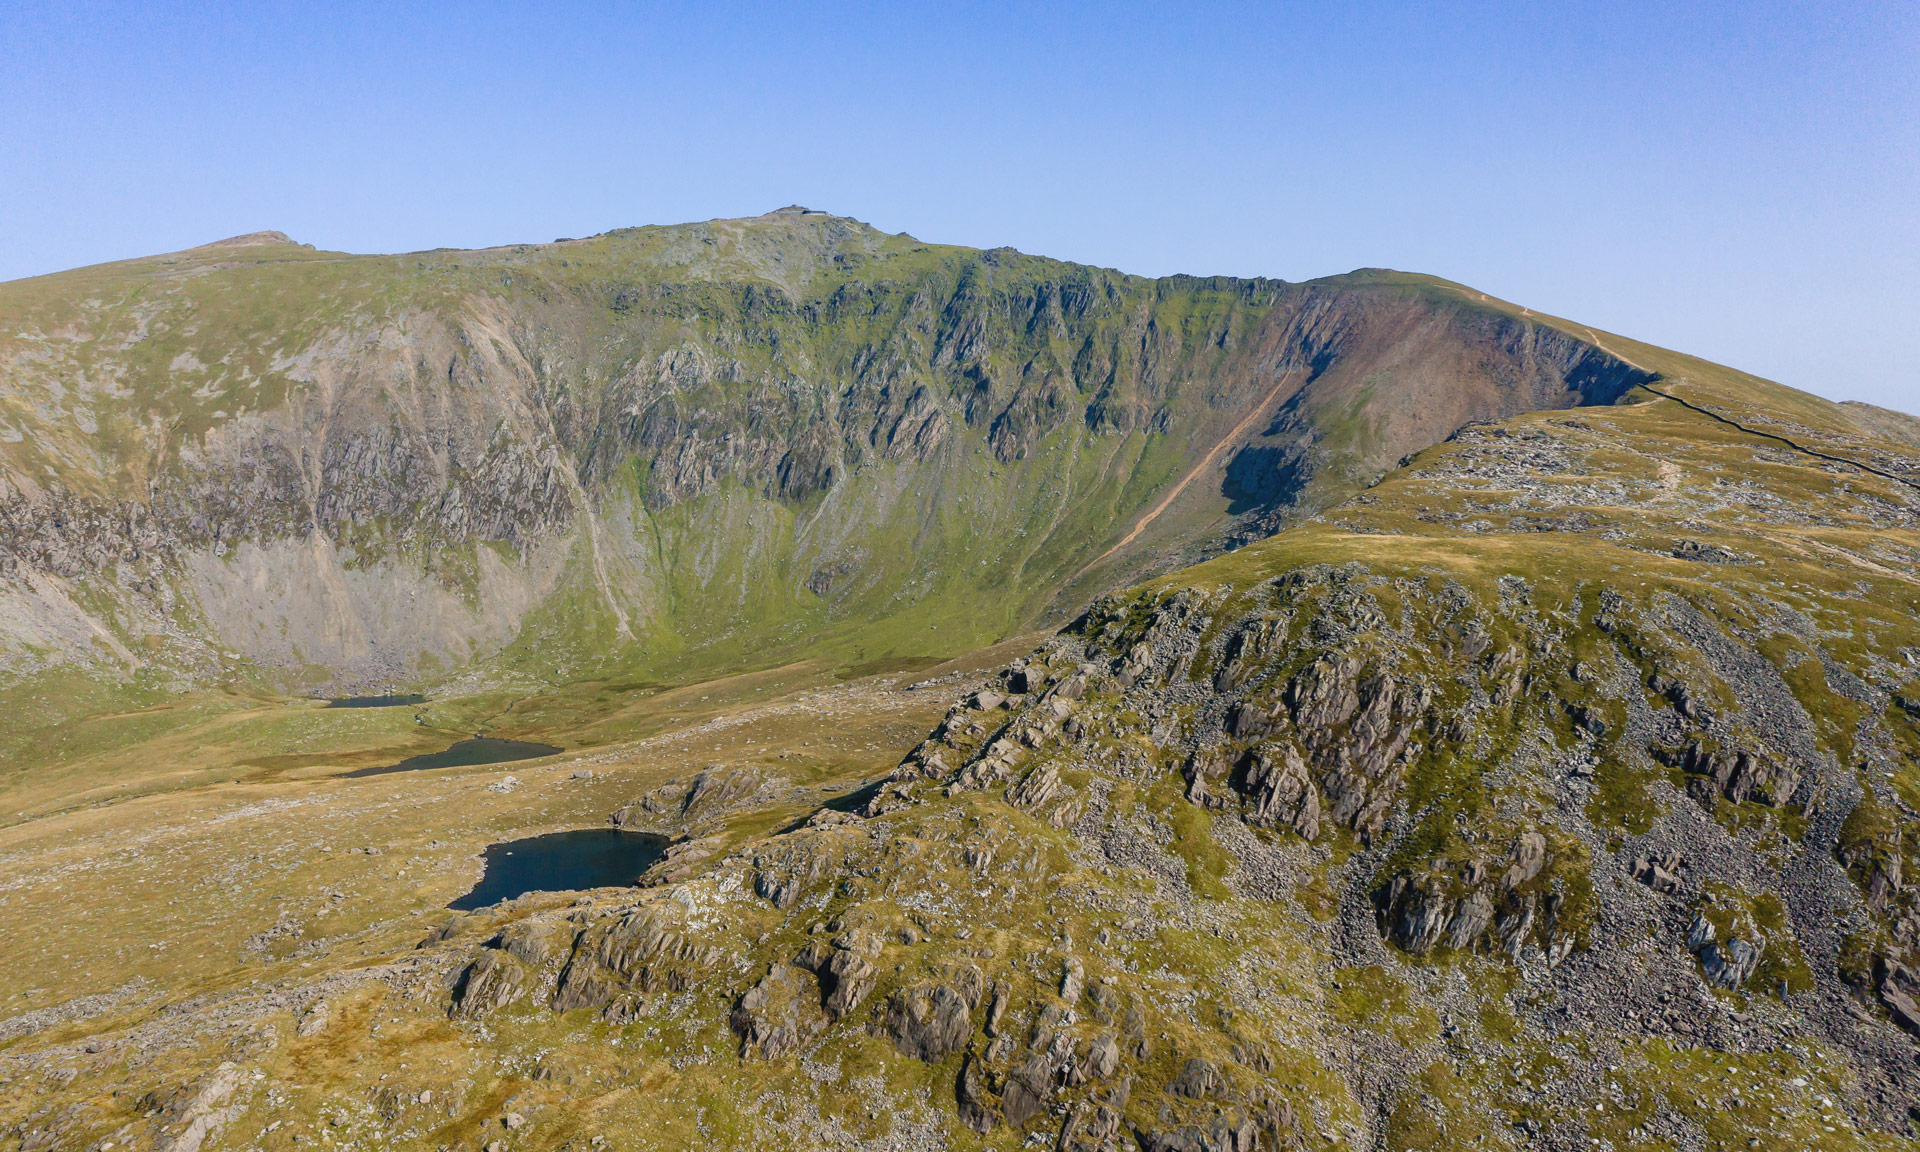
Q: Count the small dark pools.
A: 3